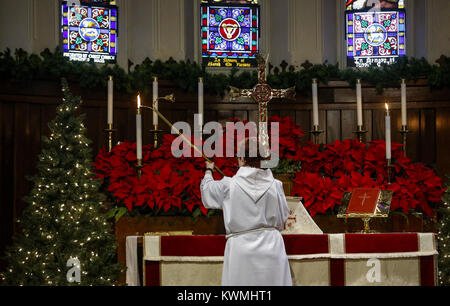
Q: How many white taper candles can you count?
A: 8